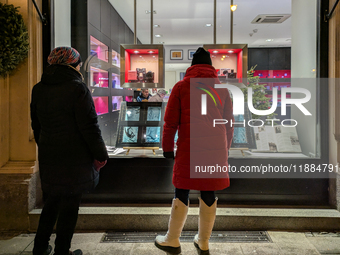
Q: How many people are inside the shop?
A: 2